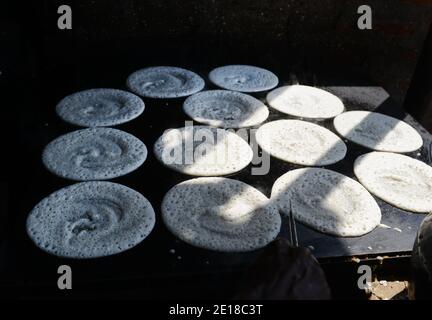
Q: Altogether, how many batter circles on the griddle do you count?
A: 13